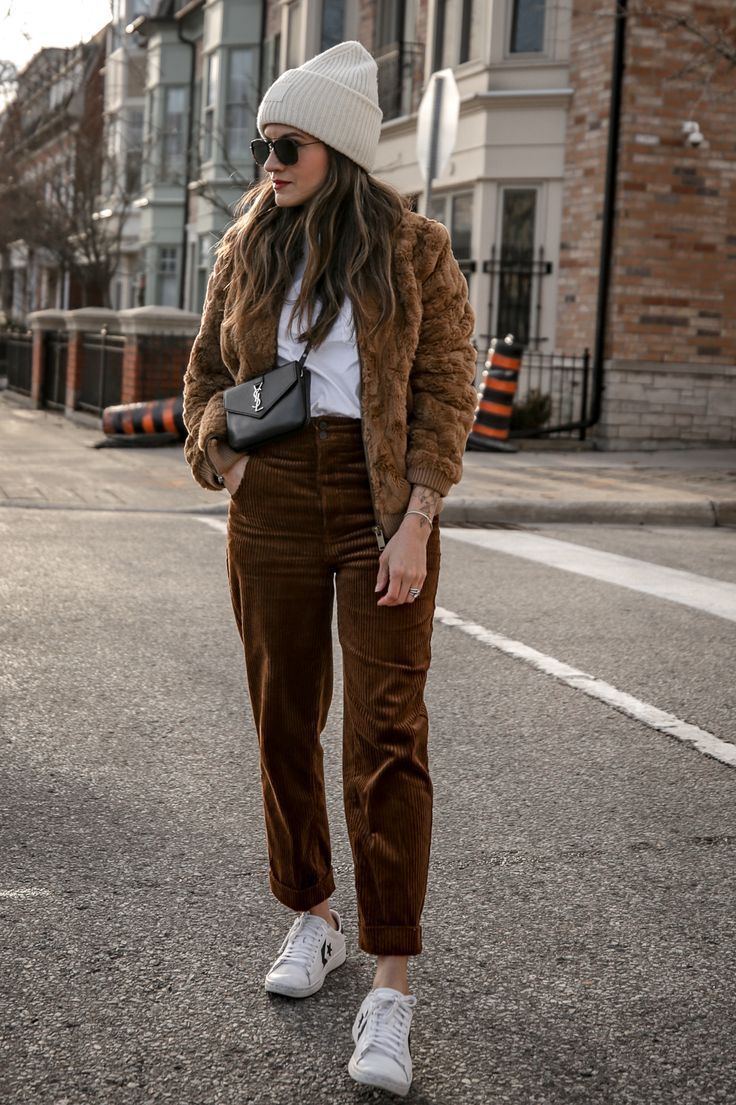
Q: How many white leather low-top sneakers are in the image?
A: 2